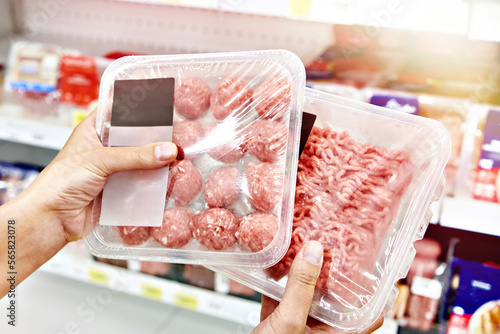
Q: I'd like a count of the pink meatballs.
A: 13